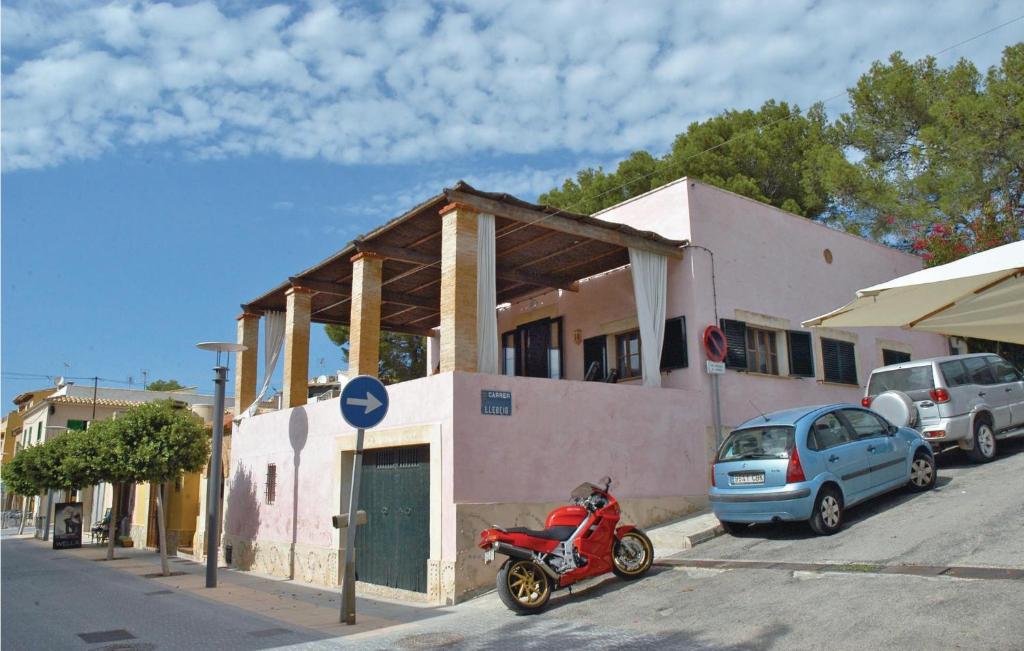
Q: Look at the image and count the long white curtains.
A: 3